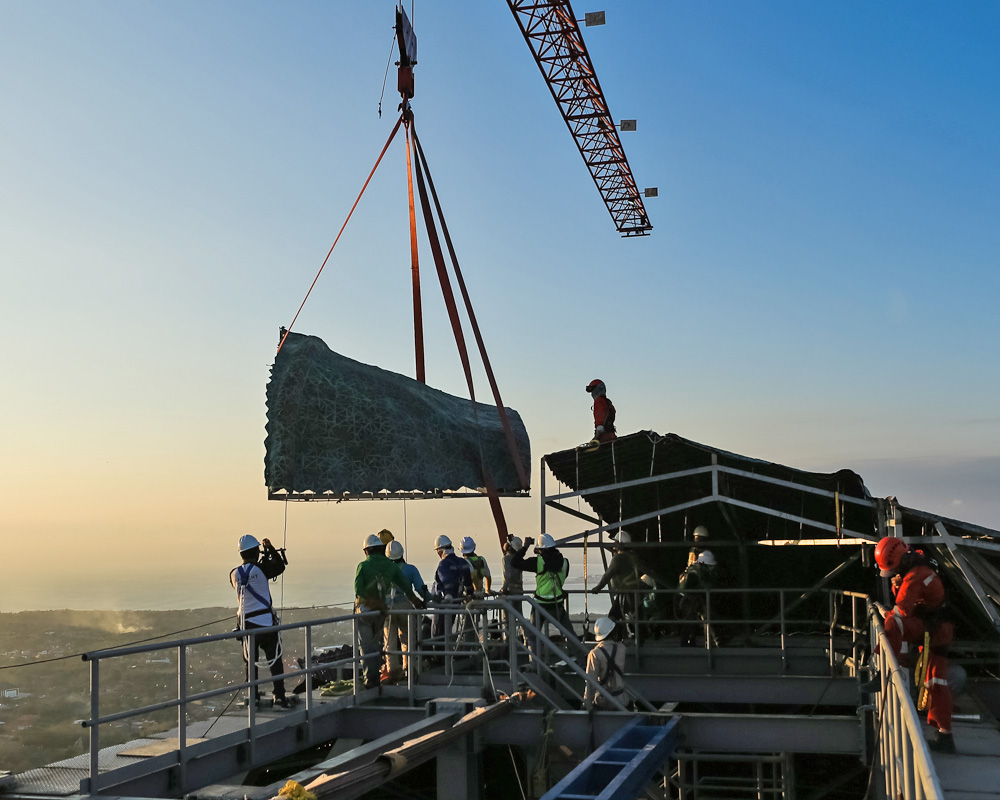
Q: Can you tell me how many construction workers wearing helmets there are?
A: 14